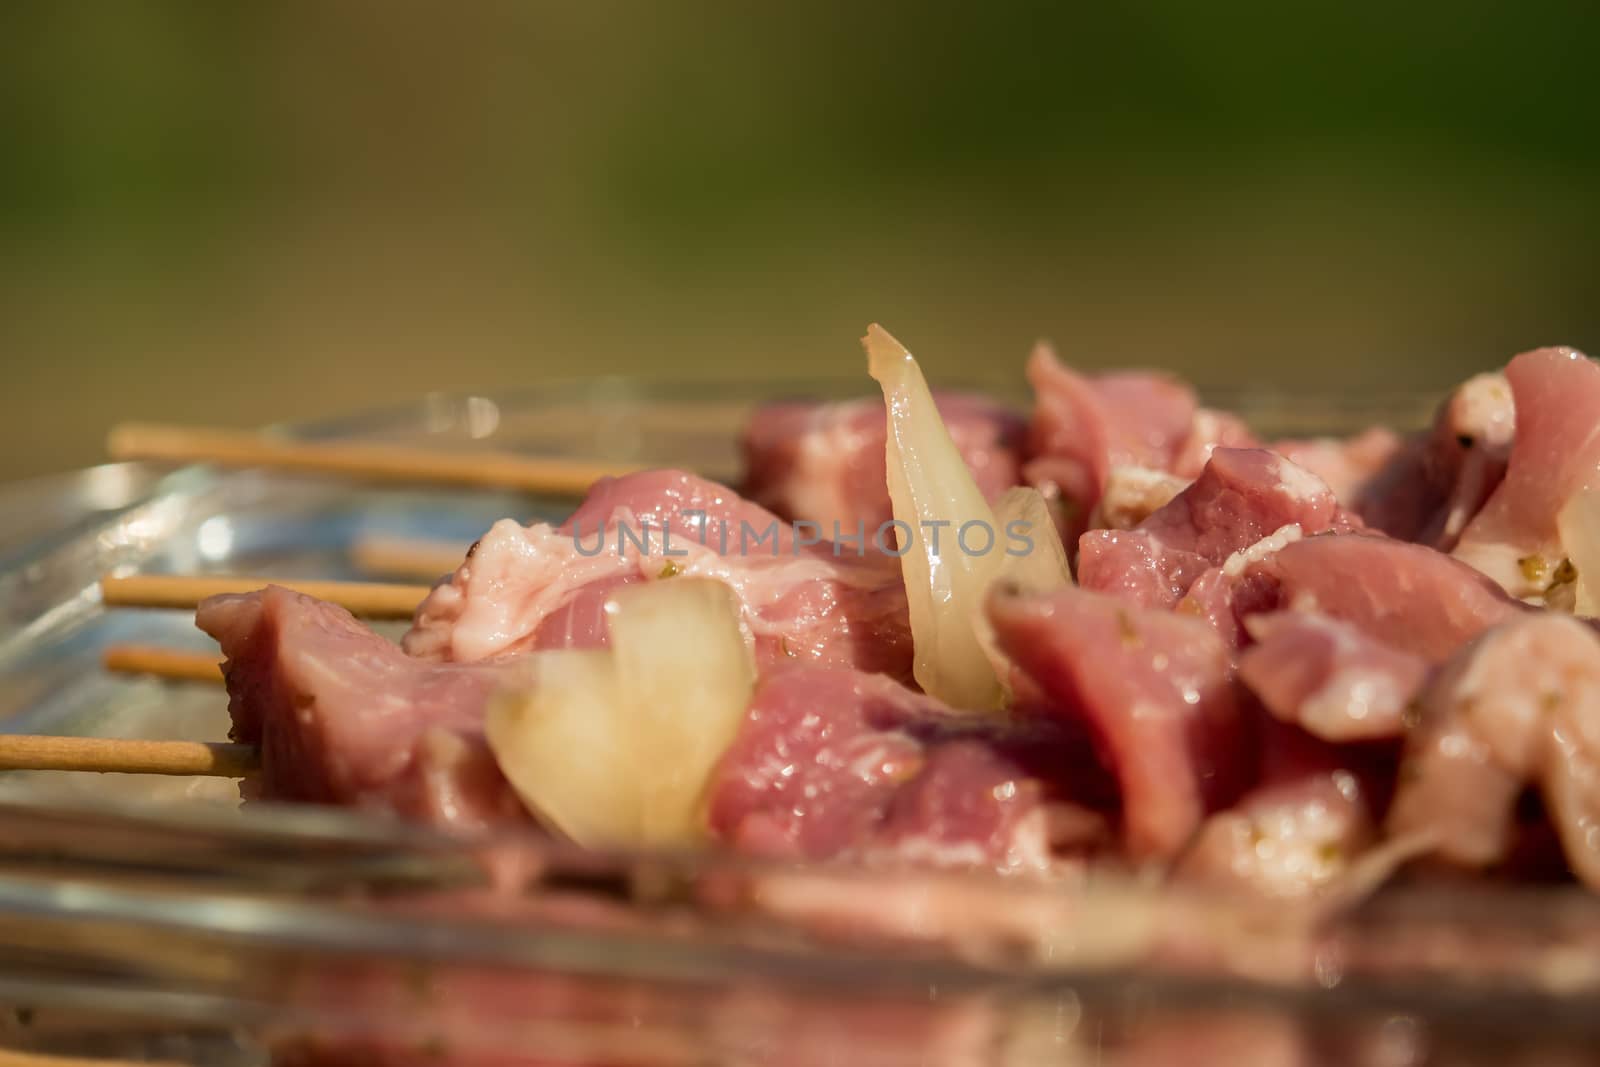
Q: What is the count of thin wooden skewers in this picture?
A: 5